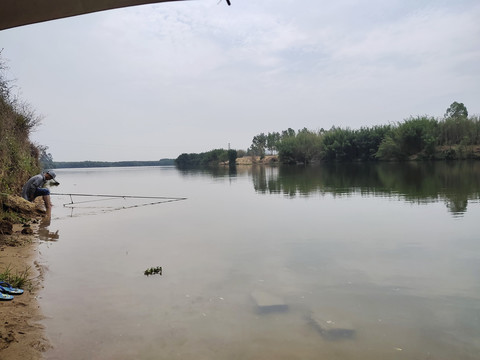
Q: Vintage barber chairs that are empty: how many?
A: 0